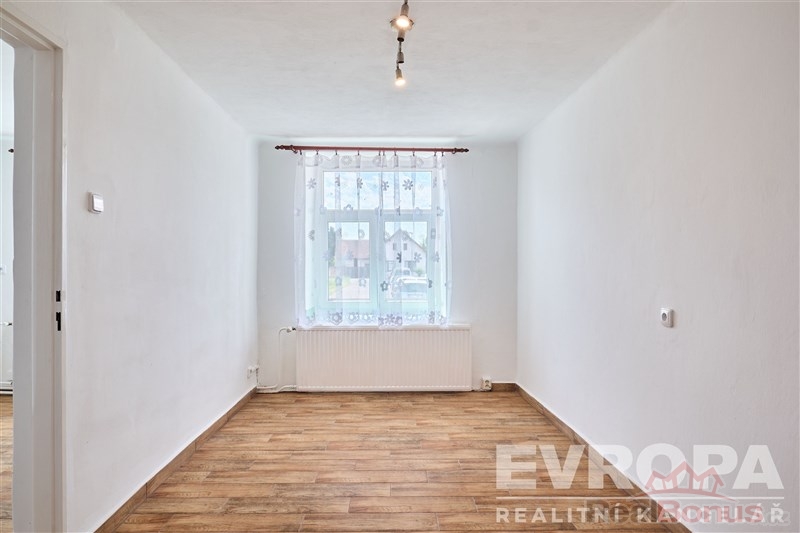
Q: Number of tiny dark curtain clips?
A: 10